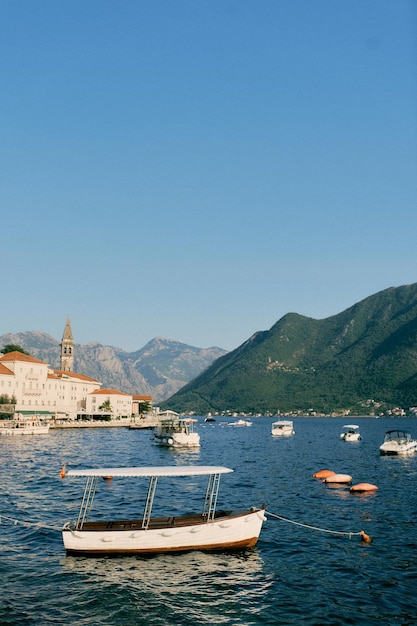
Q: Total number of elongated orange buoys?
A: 3